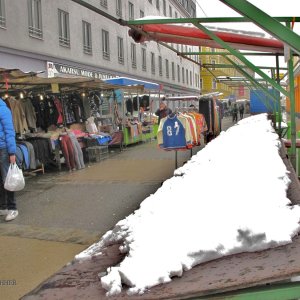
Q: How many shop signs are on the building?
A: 1